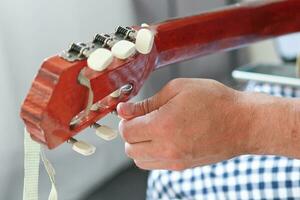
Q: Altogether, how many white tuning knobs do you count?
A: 5